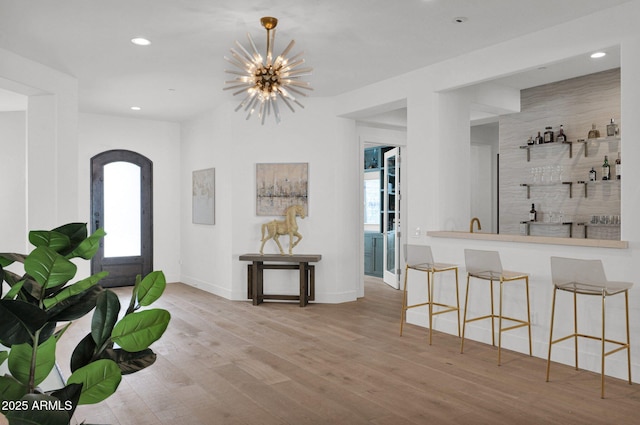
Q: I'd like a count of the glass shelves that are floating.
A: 6